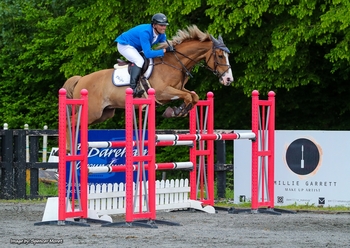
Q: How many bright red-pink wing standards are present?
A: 4